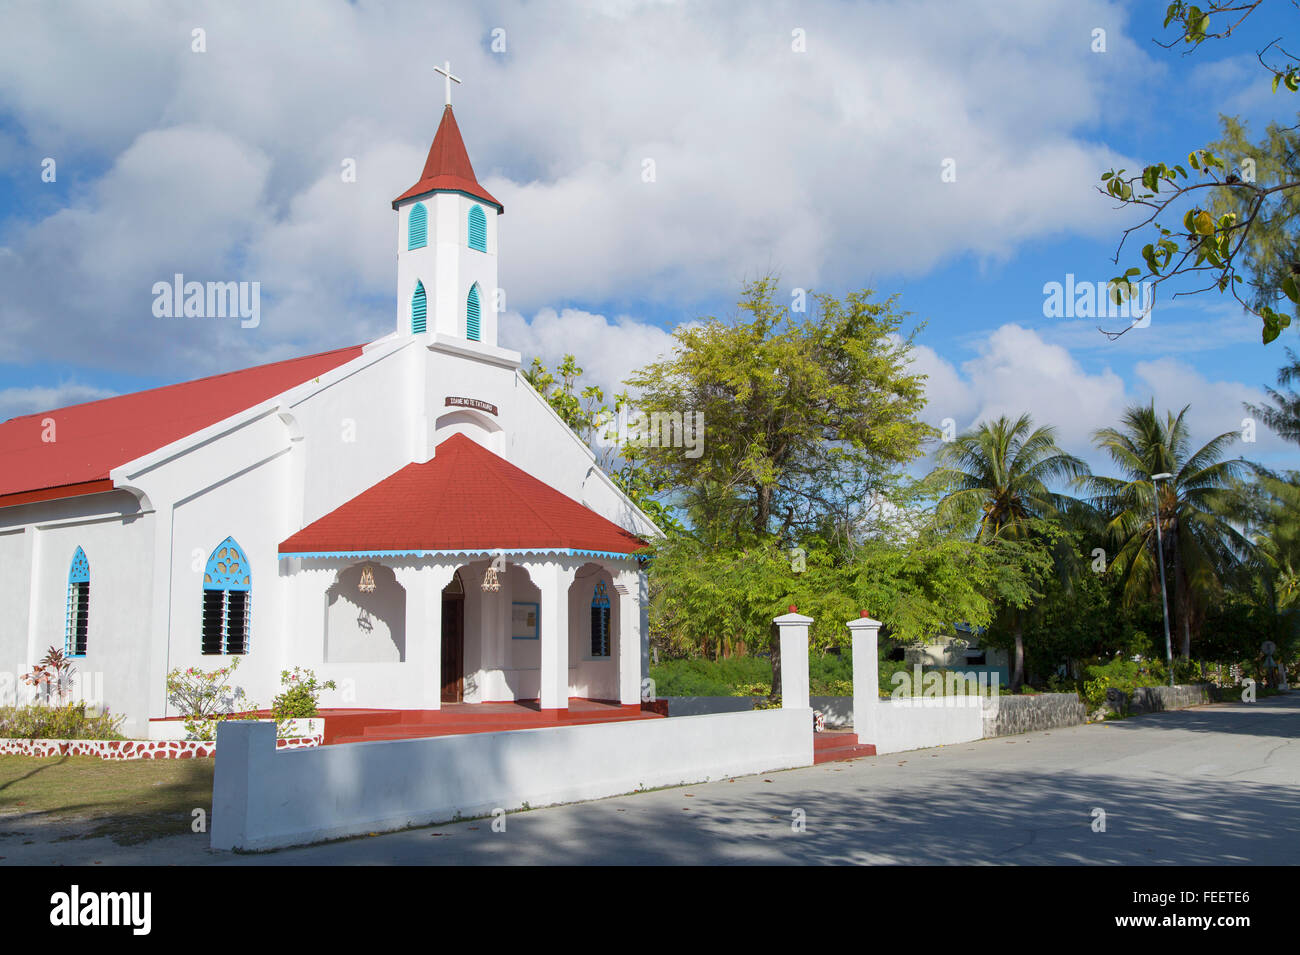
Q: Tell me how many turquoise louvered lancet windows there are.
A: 4